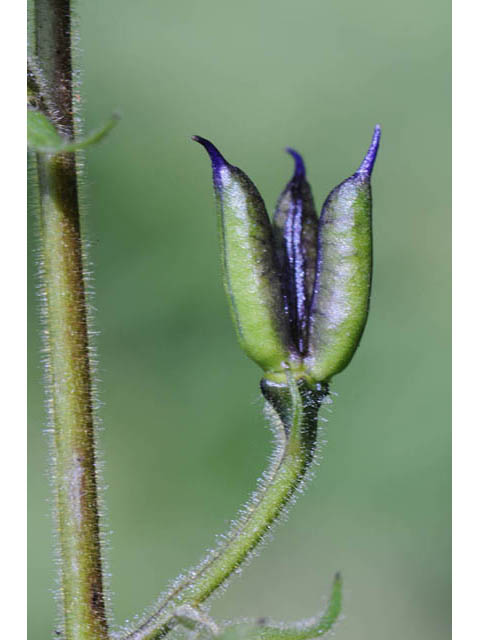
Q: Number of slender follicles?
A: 3